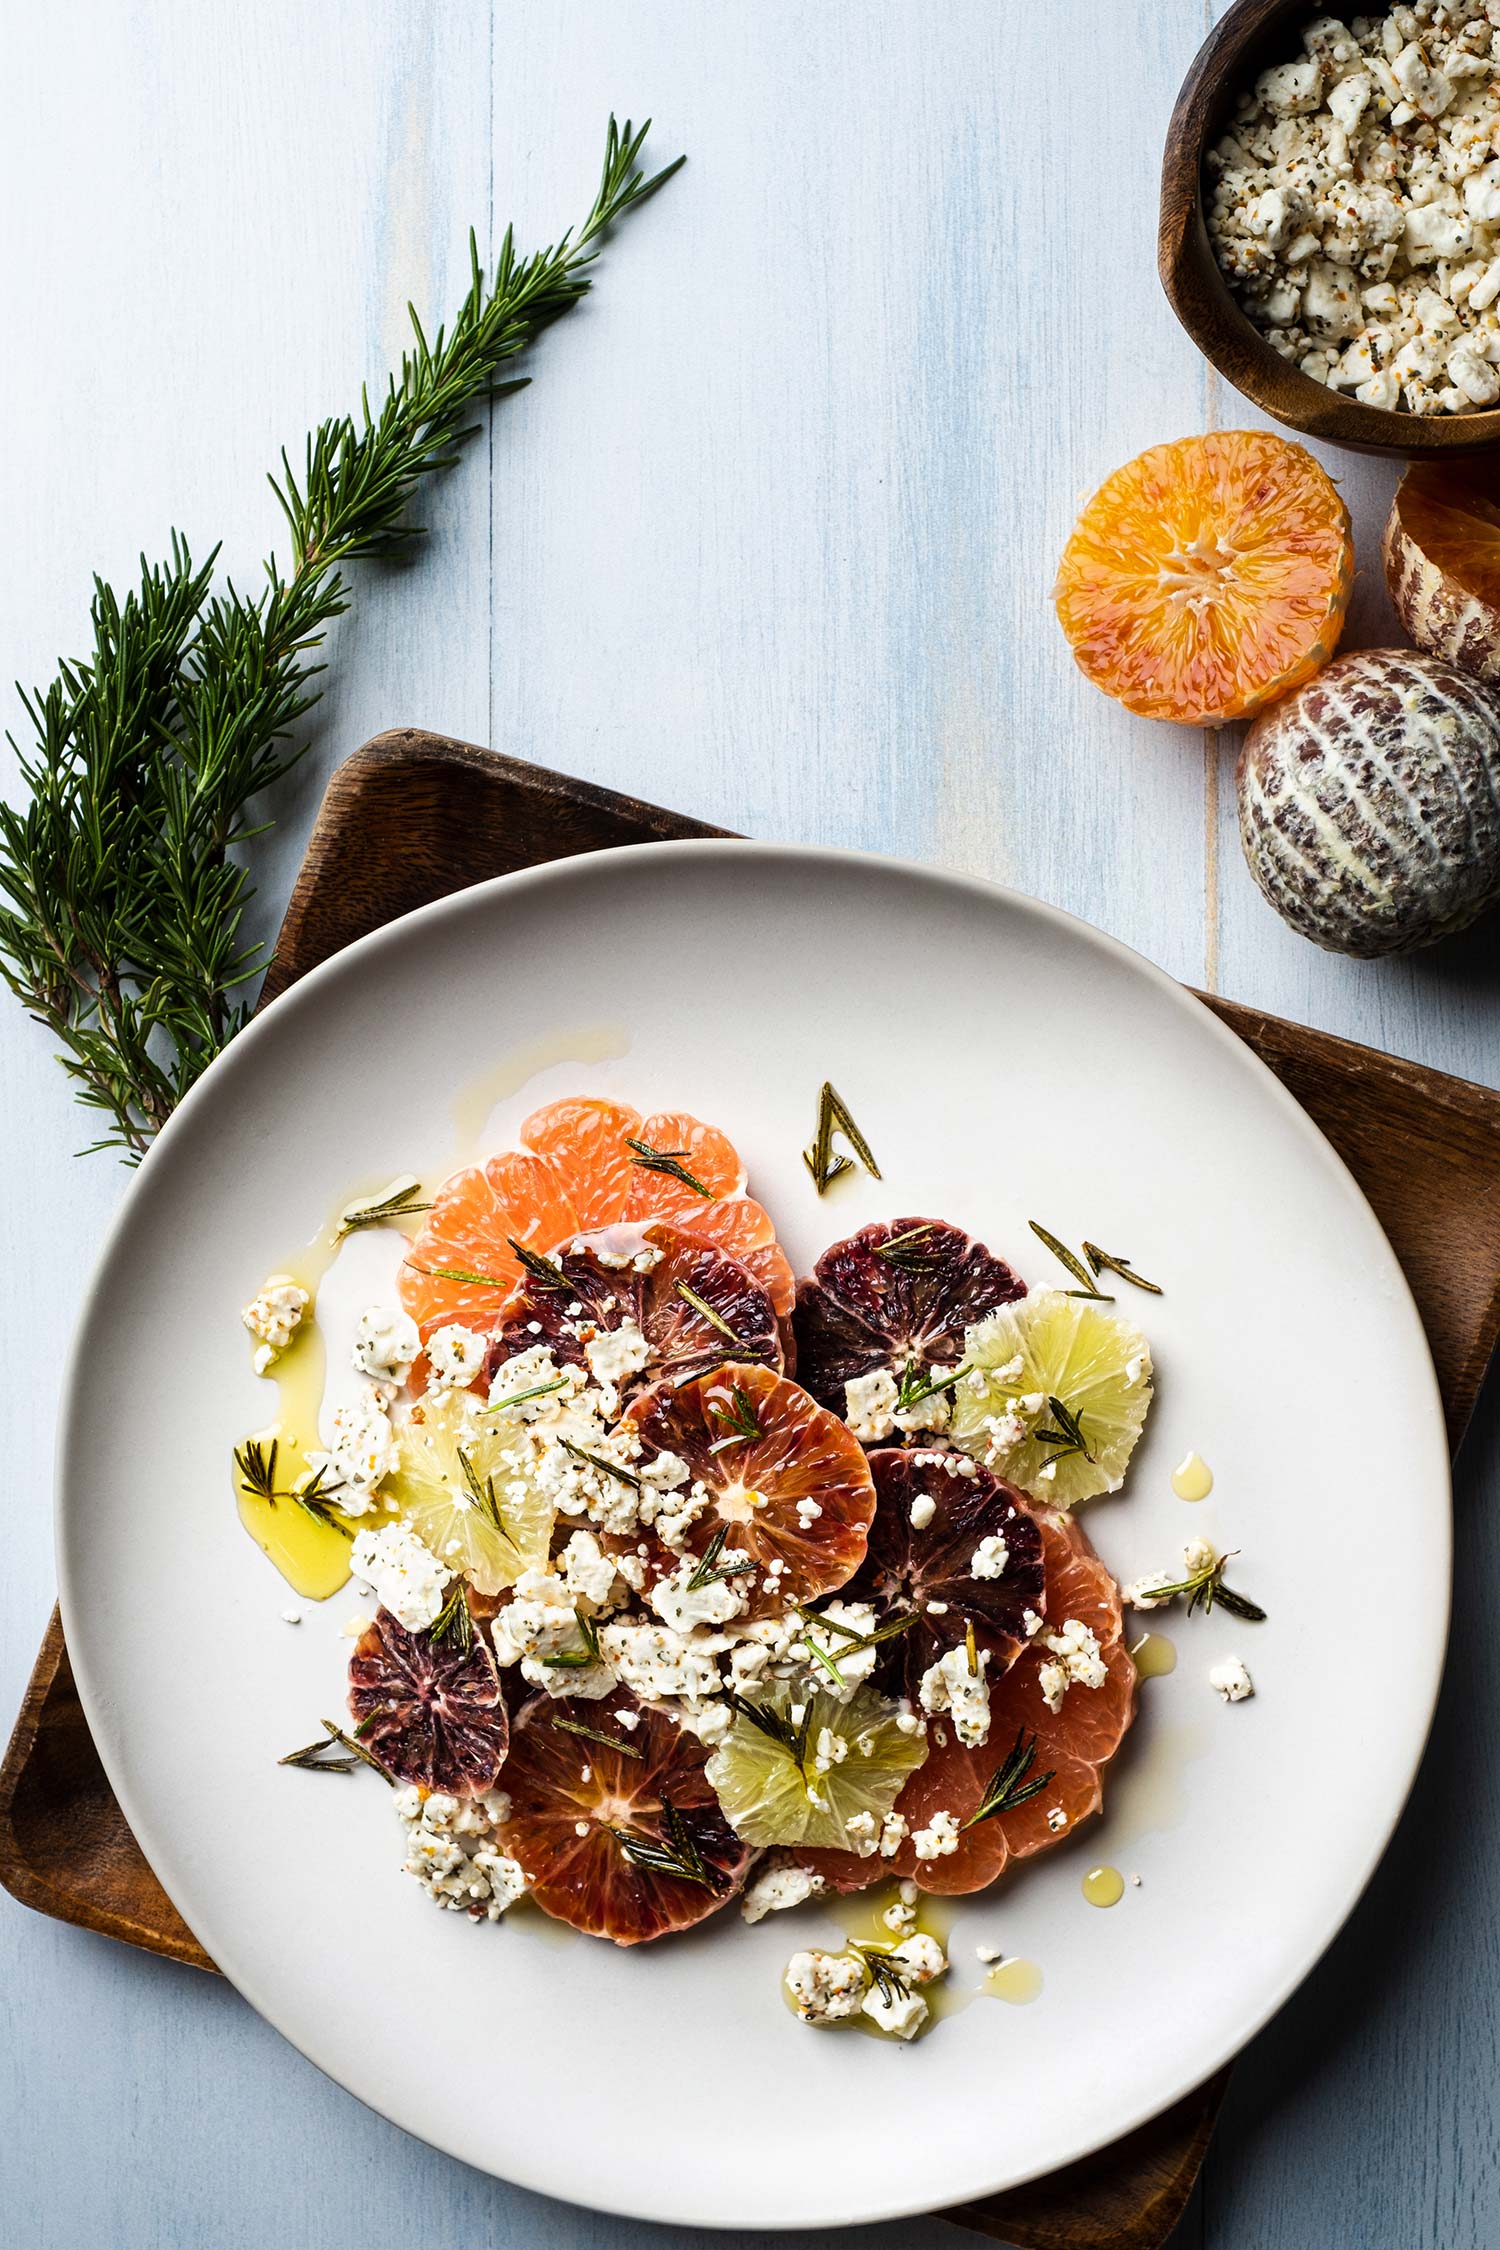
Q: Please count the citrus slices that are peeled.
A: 11